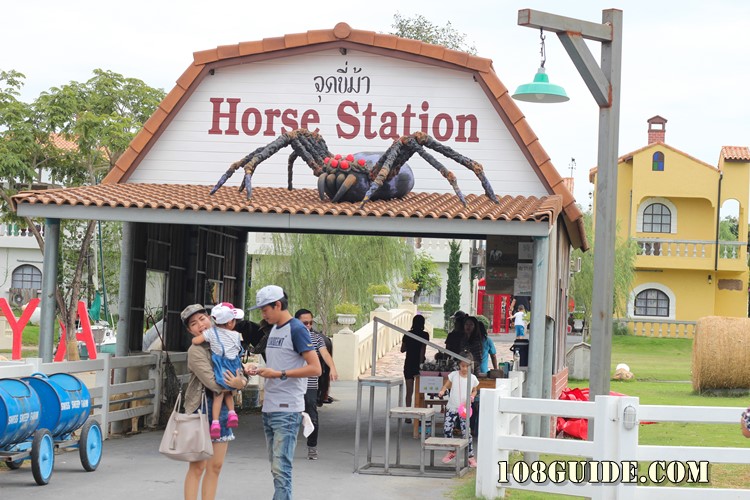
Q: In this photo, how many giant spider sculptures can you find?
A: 1